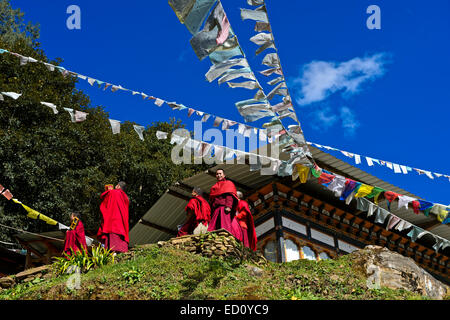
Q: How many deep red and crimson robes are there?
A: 5